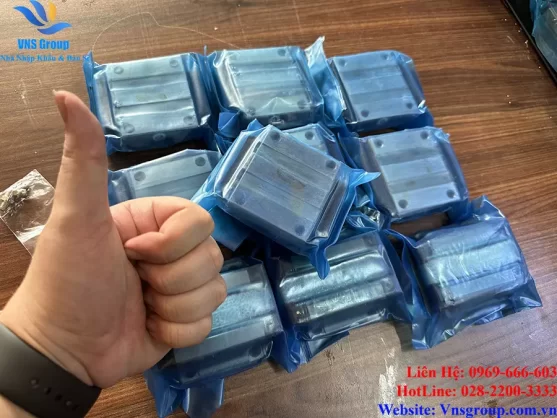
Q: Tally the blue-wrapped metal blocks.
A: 10